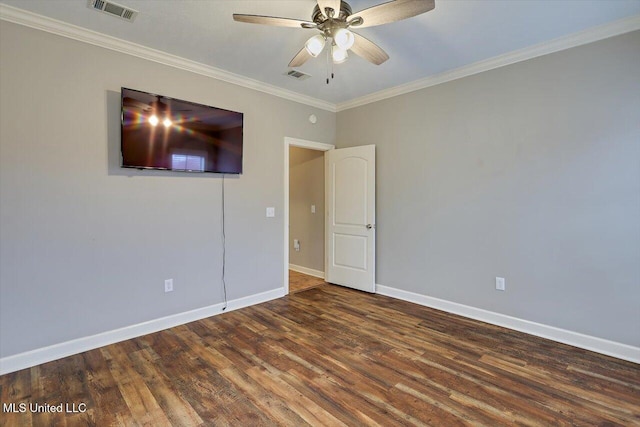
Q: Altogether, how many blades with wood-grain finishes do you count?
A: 5